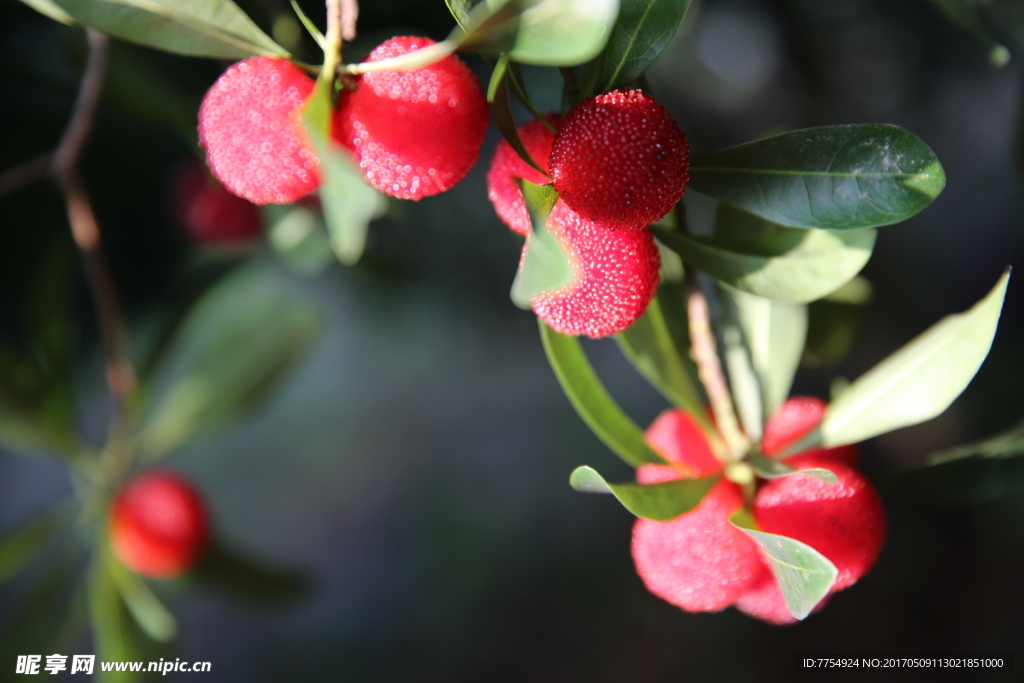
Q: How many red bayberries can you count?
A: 12